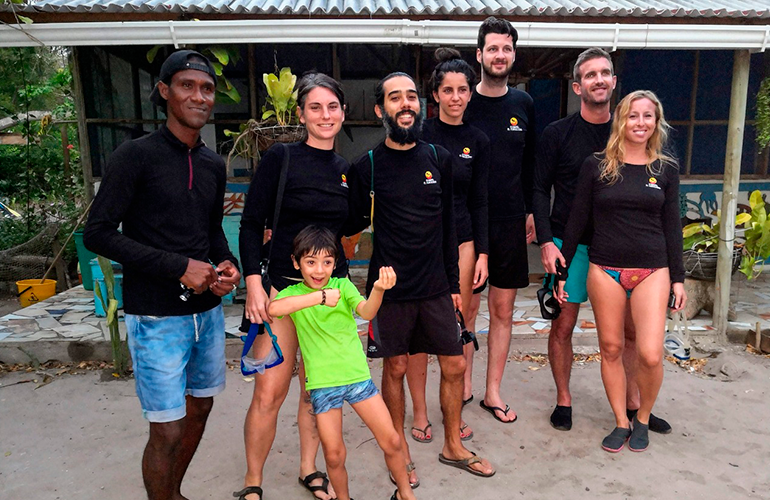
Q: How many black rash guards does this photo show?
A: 7